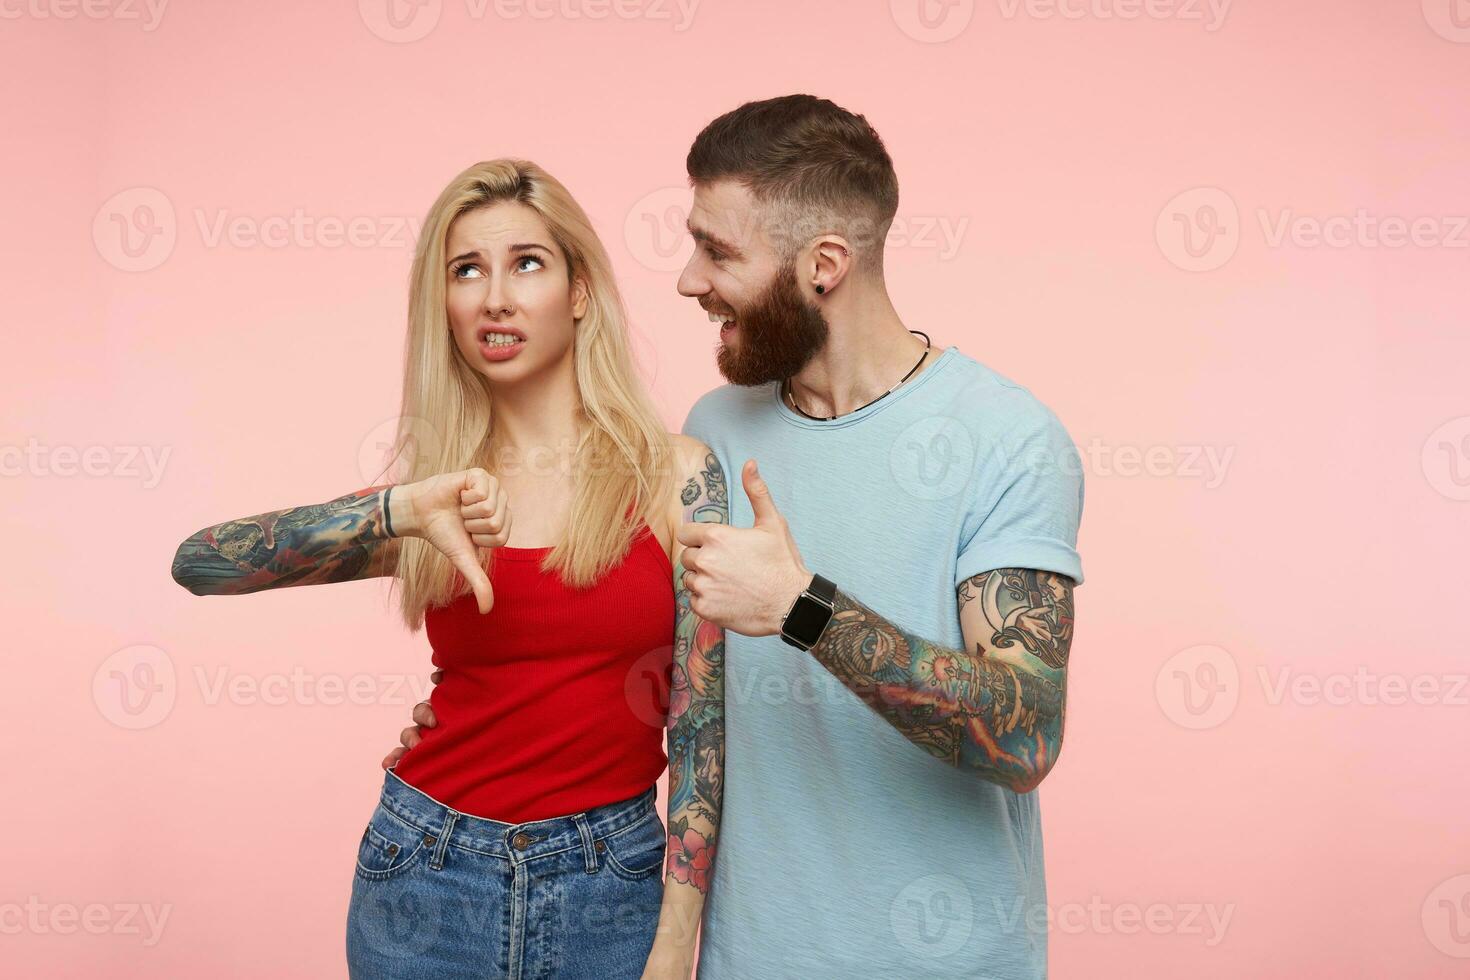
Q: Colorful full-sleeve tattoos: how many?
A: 3